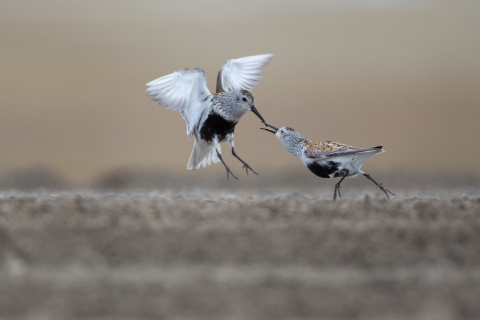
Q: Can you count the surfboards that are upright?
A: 0